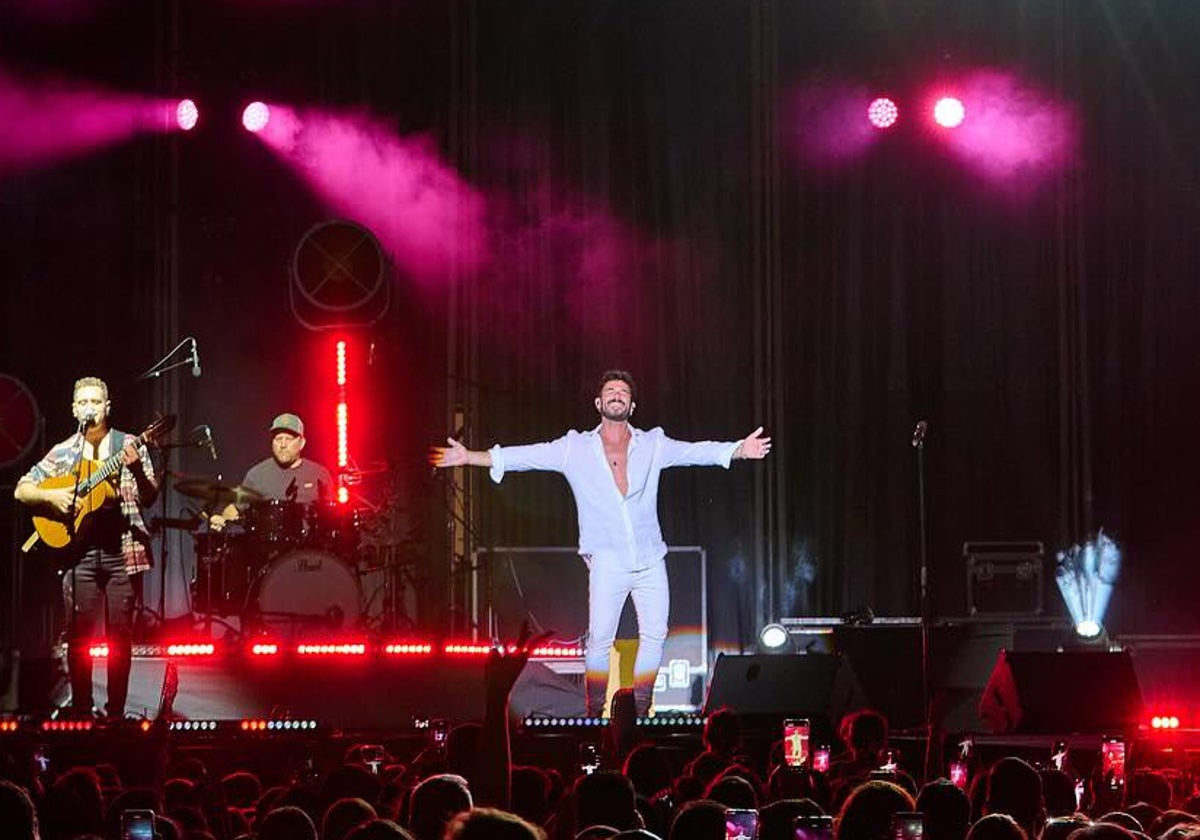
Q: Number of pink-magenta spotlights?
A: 4